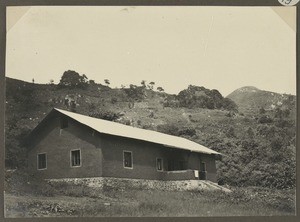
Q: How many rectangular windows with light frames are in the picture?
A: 4